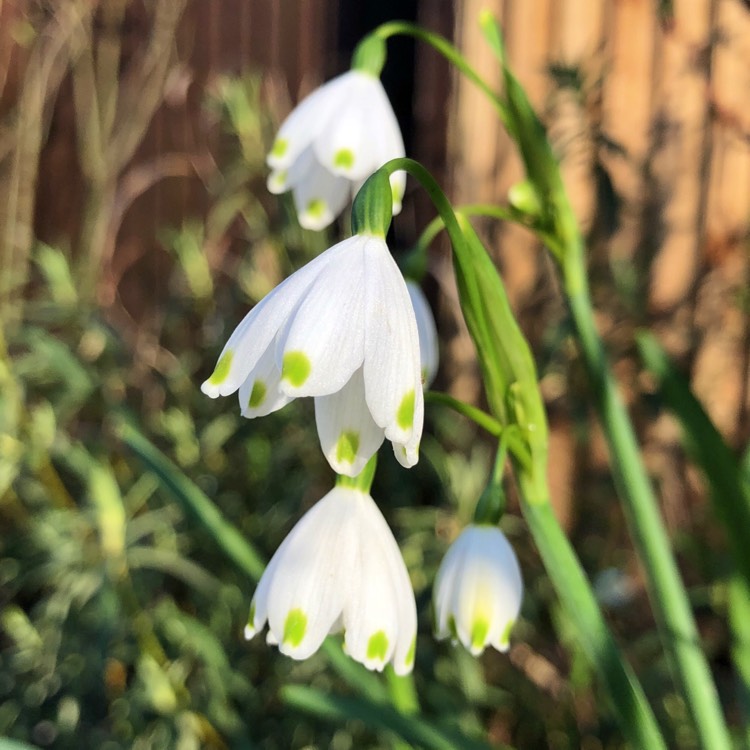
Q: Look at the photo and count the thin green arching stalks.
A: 5